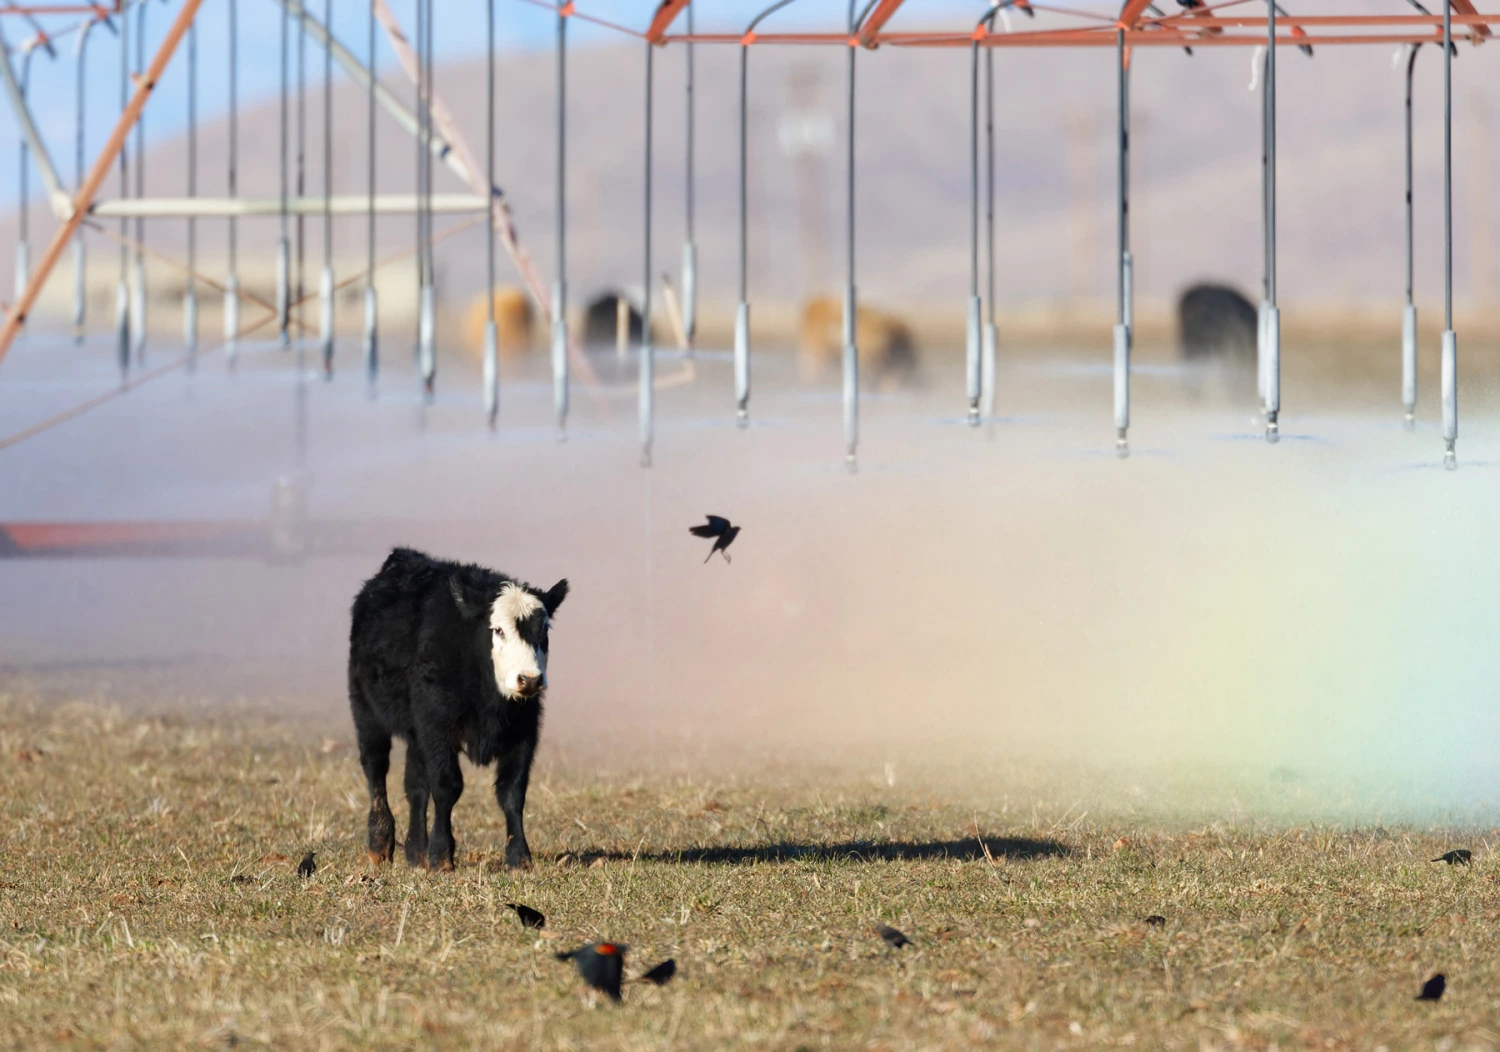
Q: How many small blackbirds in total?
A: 9